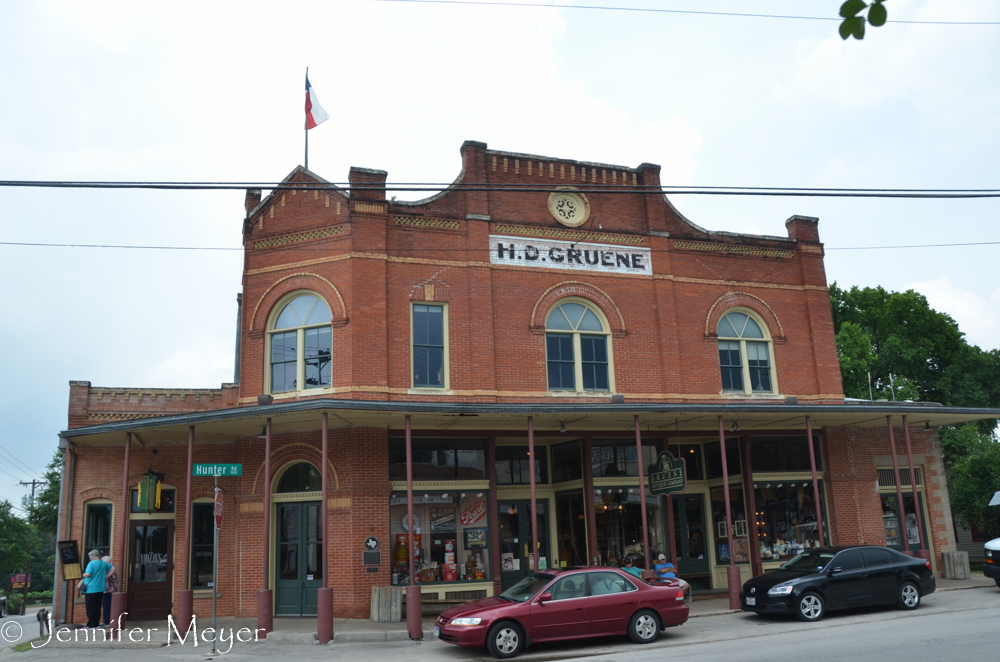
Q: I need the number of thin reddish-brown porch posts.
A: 11